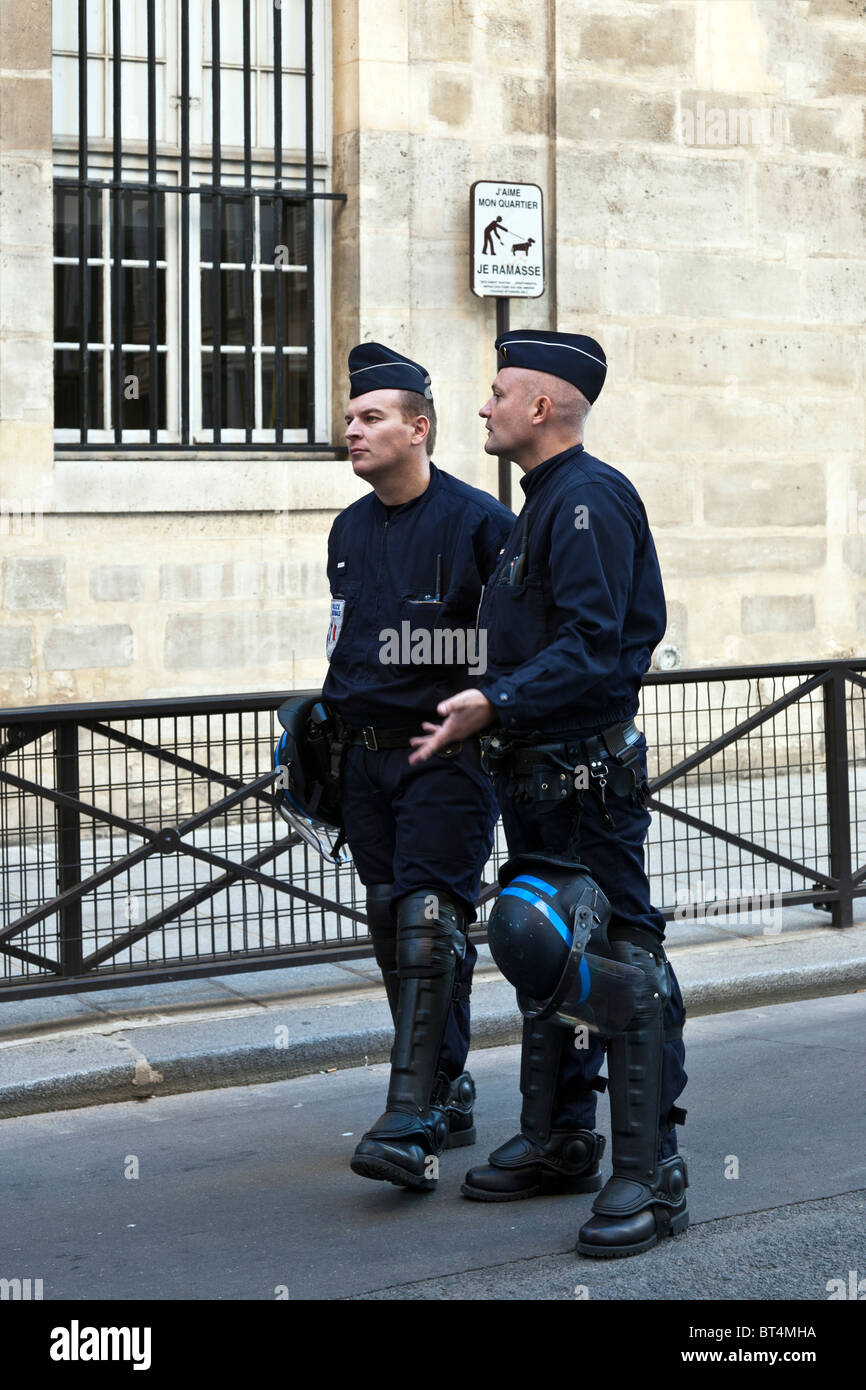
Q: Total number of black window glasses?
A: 12